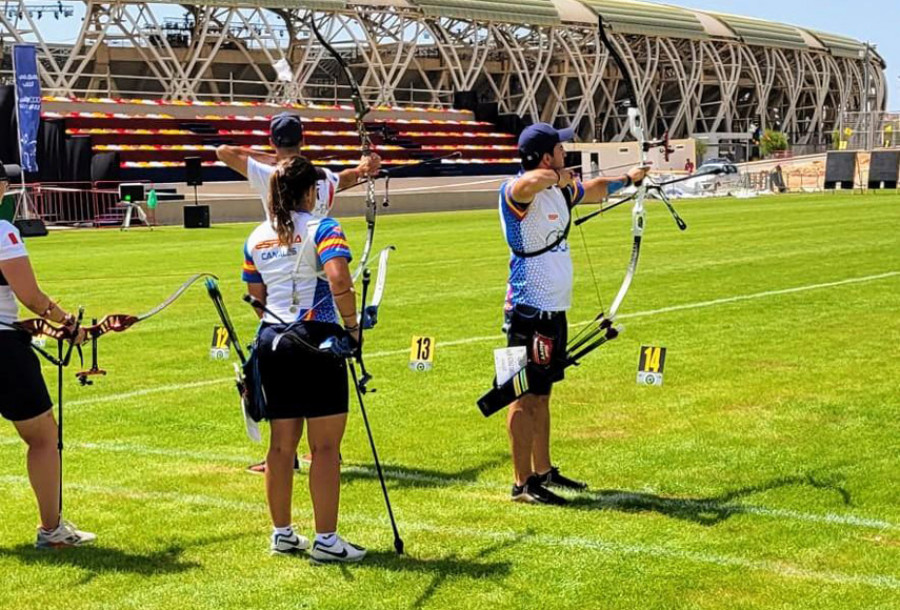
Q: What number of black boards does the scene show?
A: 2